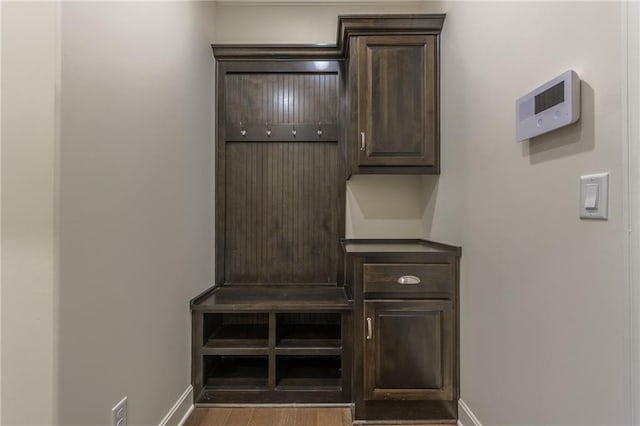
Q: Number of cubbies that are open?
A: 4